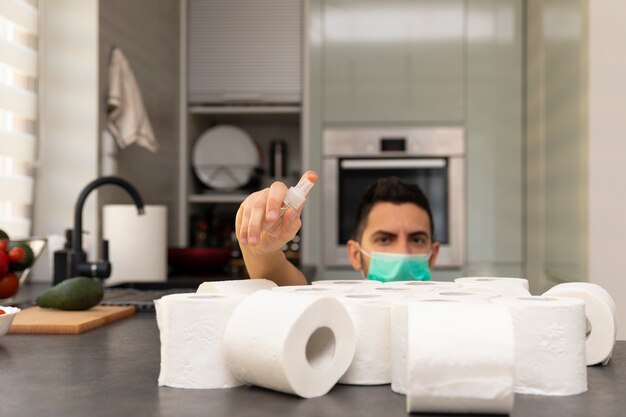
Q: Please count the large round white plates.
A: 1